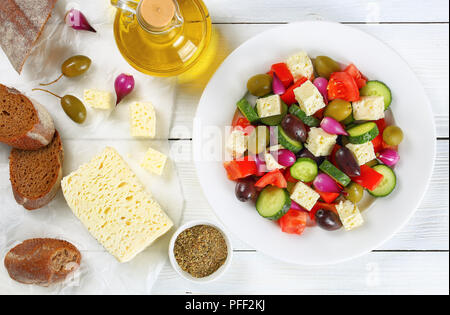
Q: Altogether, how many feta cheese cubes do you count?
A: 13